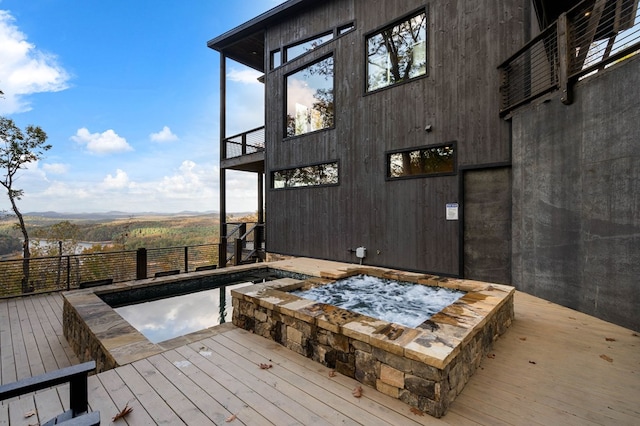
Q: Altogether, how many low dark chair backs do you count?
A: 3